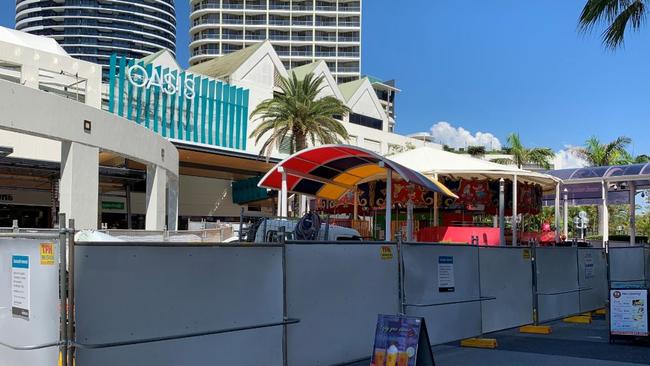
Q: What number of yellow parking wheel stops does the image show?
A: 4